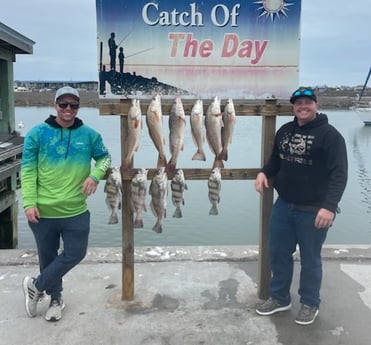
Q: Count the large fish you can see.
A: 6